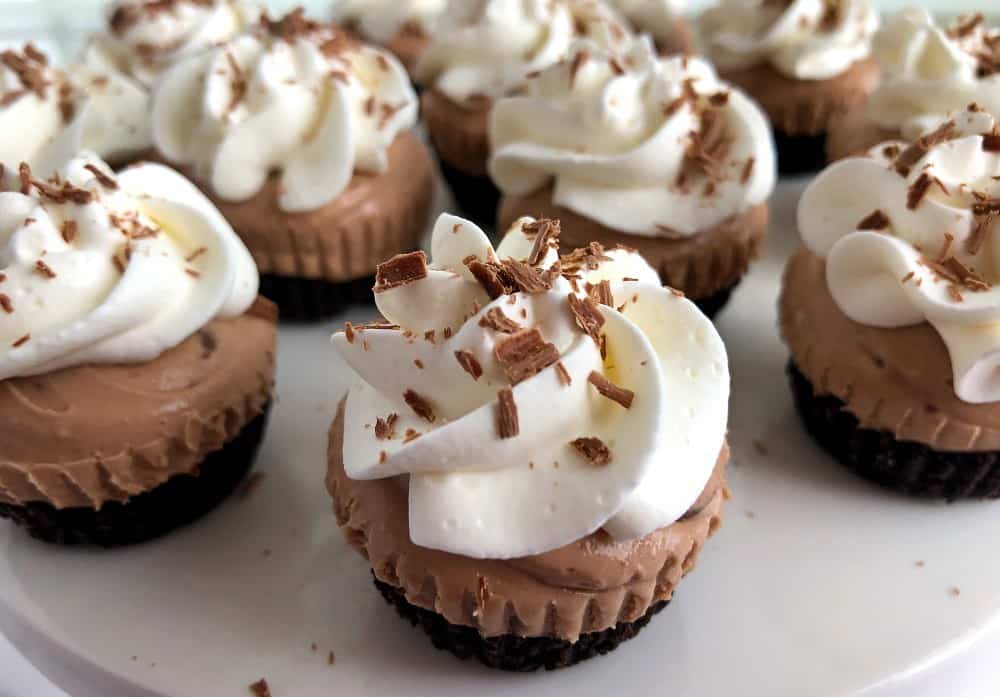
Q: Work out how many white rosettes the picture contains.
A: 12